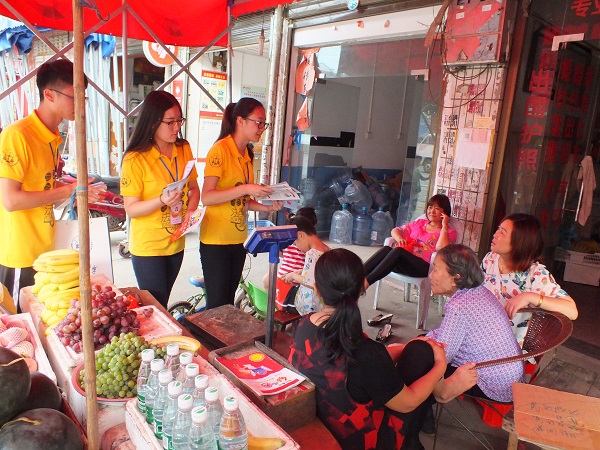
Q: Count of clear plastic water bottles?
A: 12